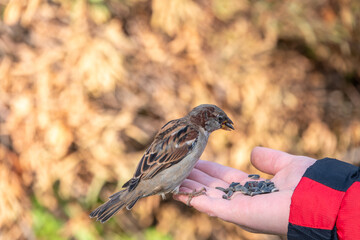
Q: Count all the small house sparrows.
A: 1